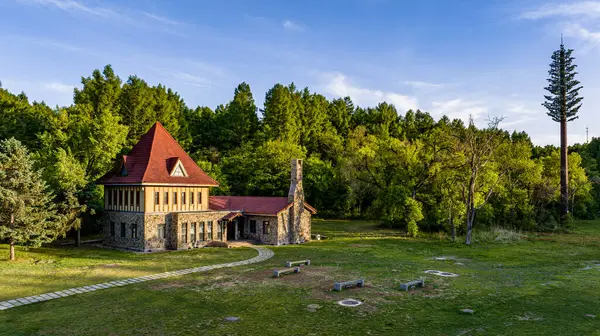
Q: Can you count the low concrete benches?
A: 4